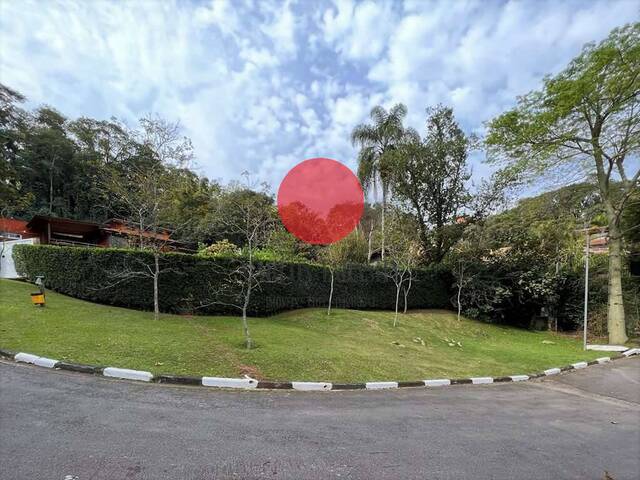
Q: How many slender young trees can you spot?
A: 6